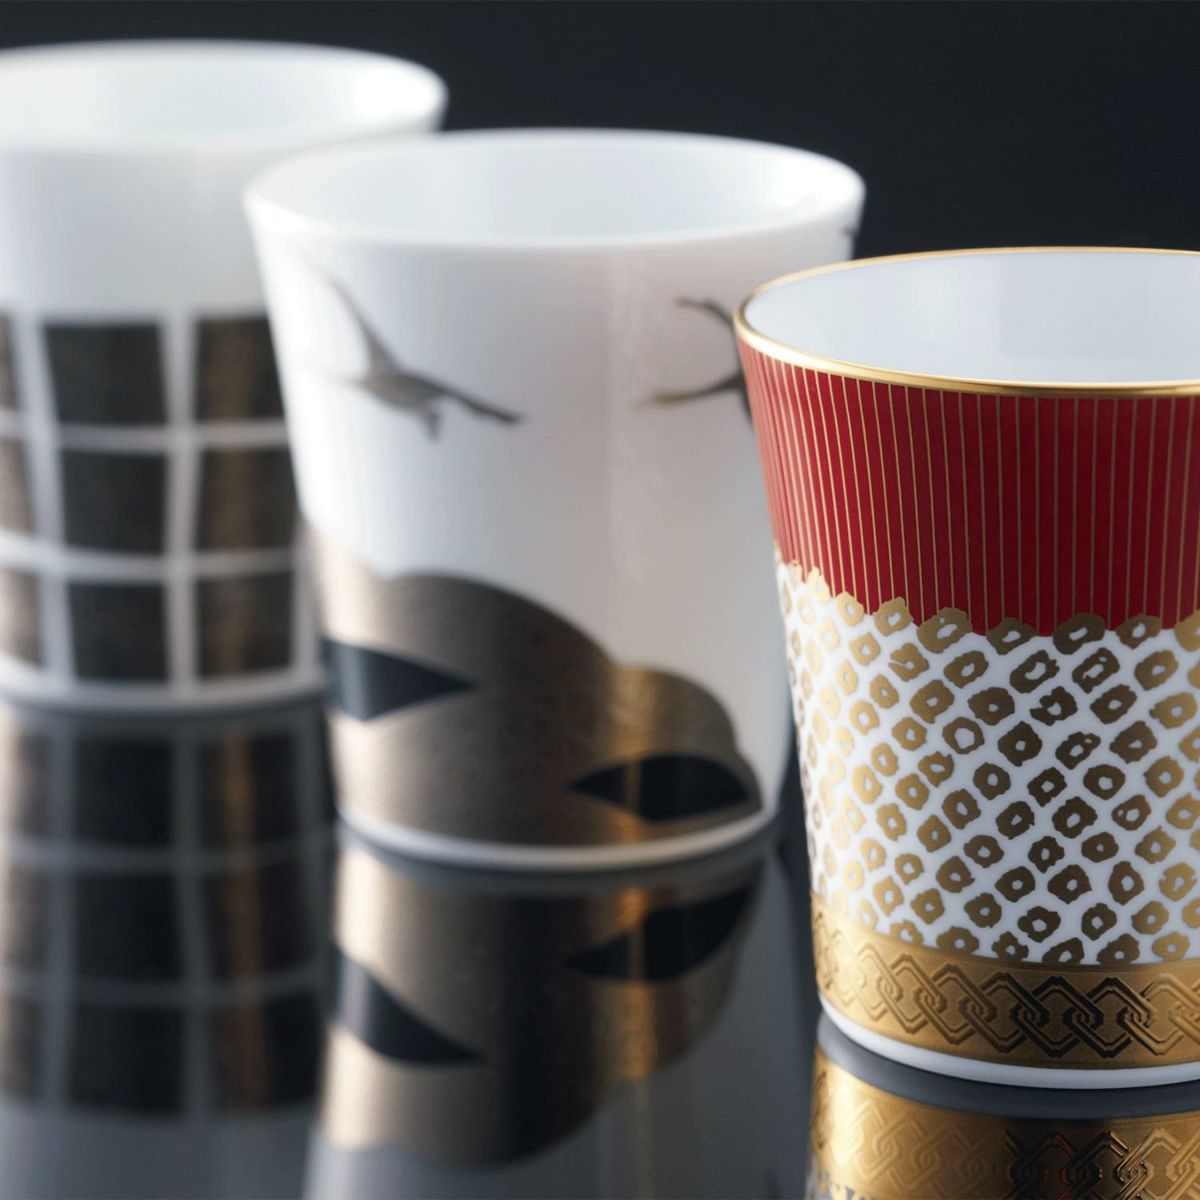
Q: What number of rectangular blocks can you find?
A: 9